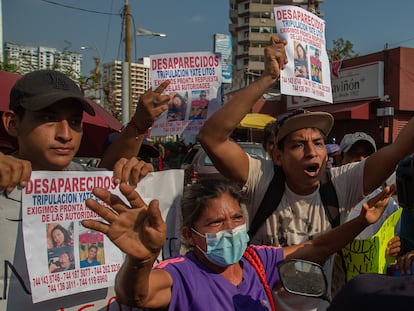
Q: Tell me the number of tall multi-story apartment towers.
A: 3